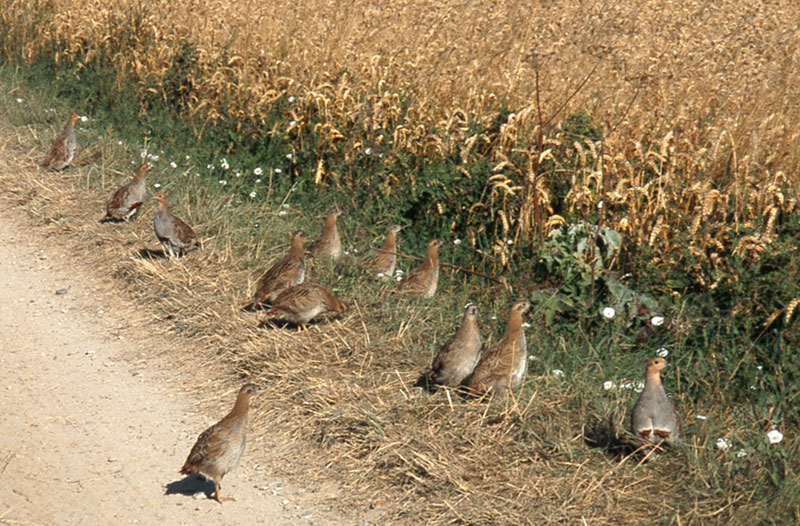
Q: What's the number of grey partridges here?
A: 12